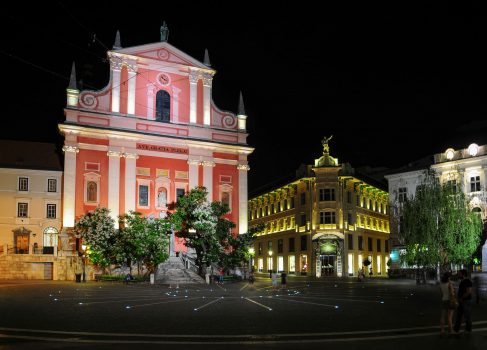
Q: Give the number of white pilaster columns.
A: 10